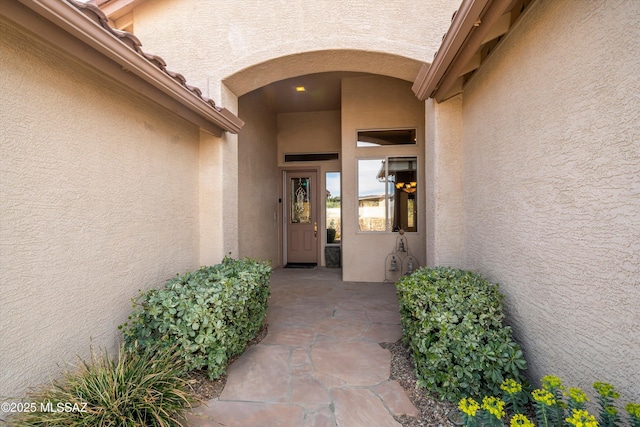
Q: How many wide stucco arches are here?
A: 1